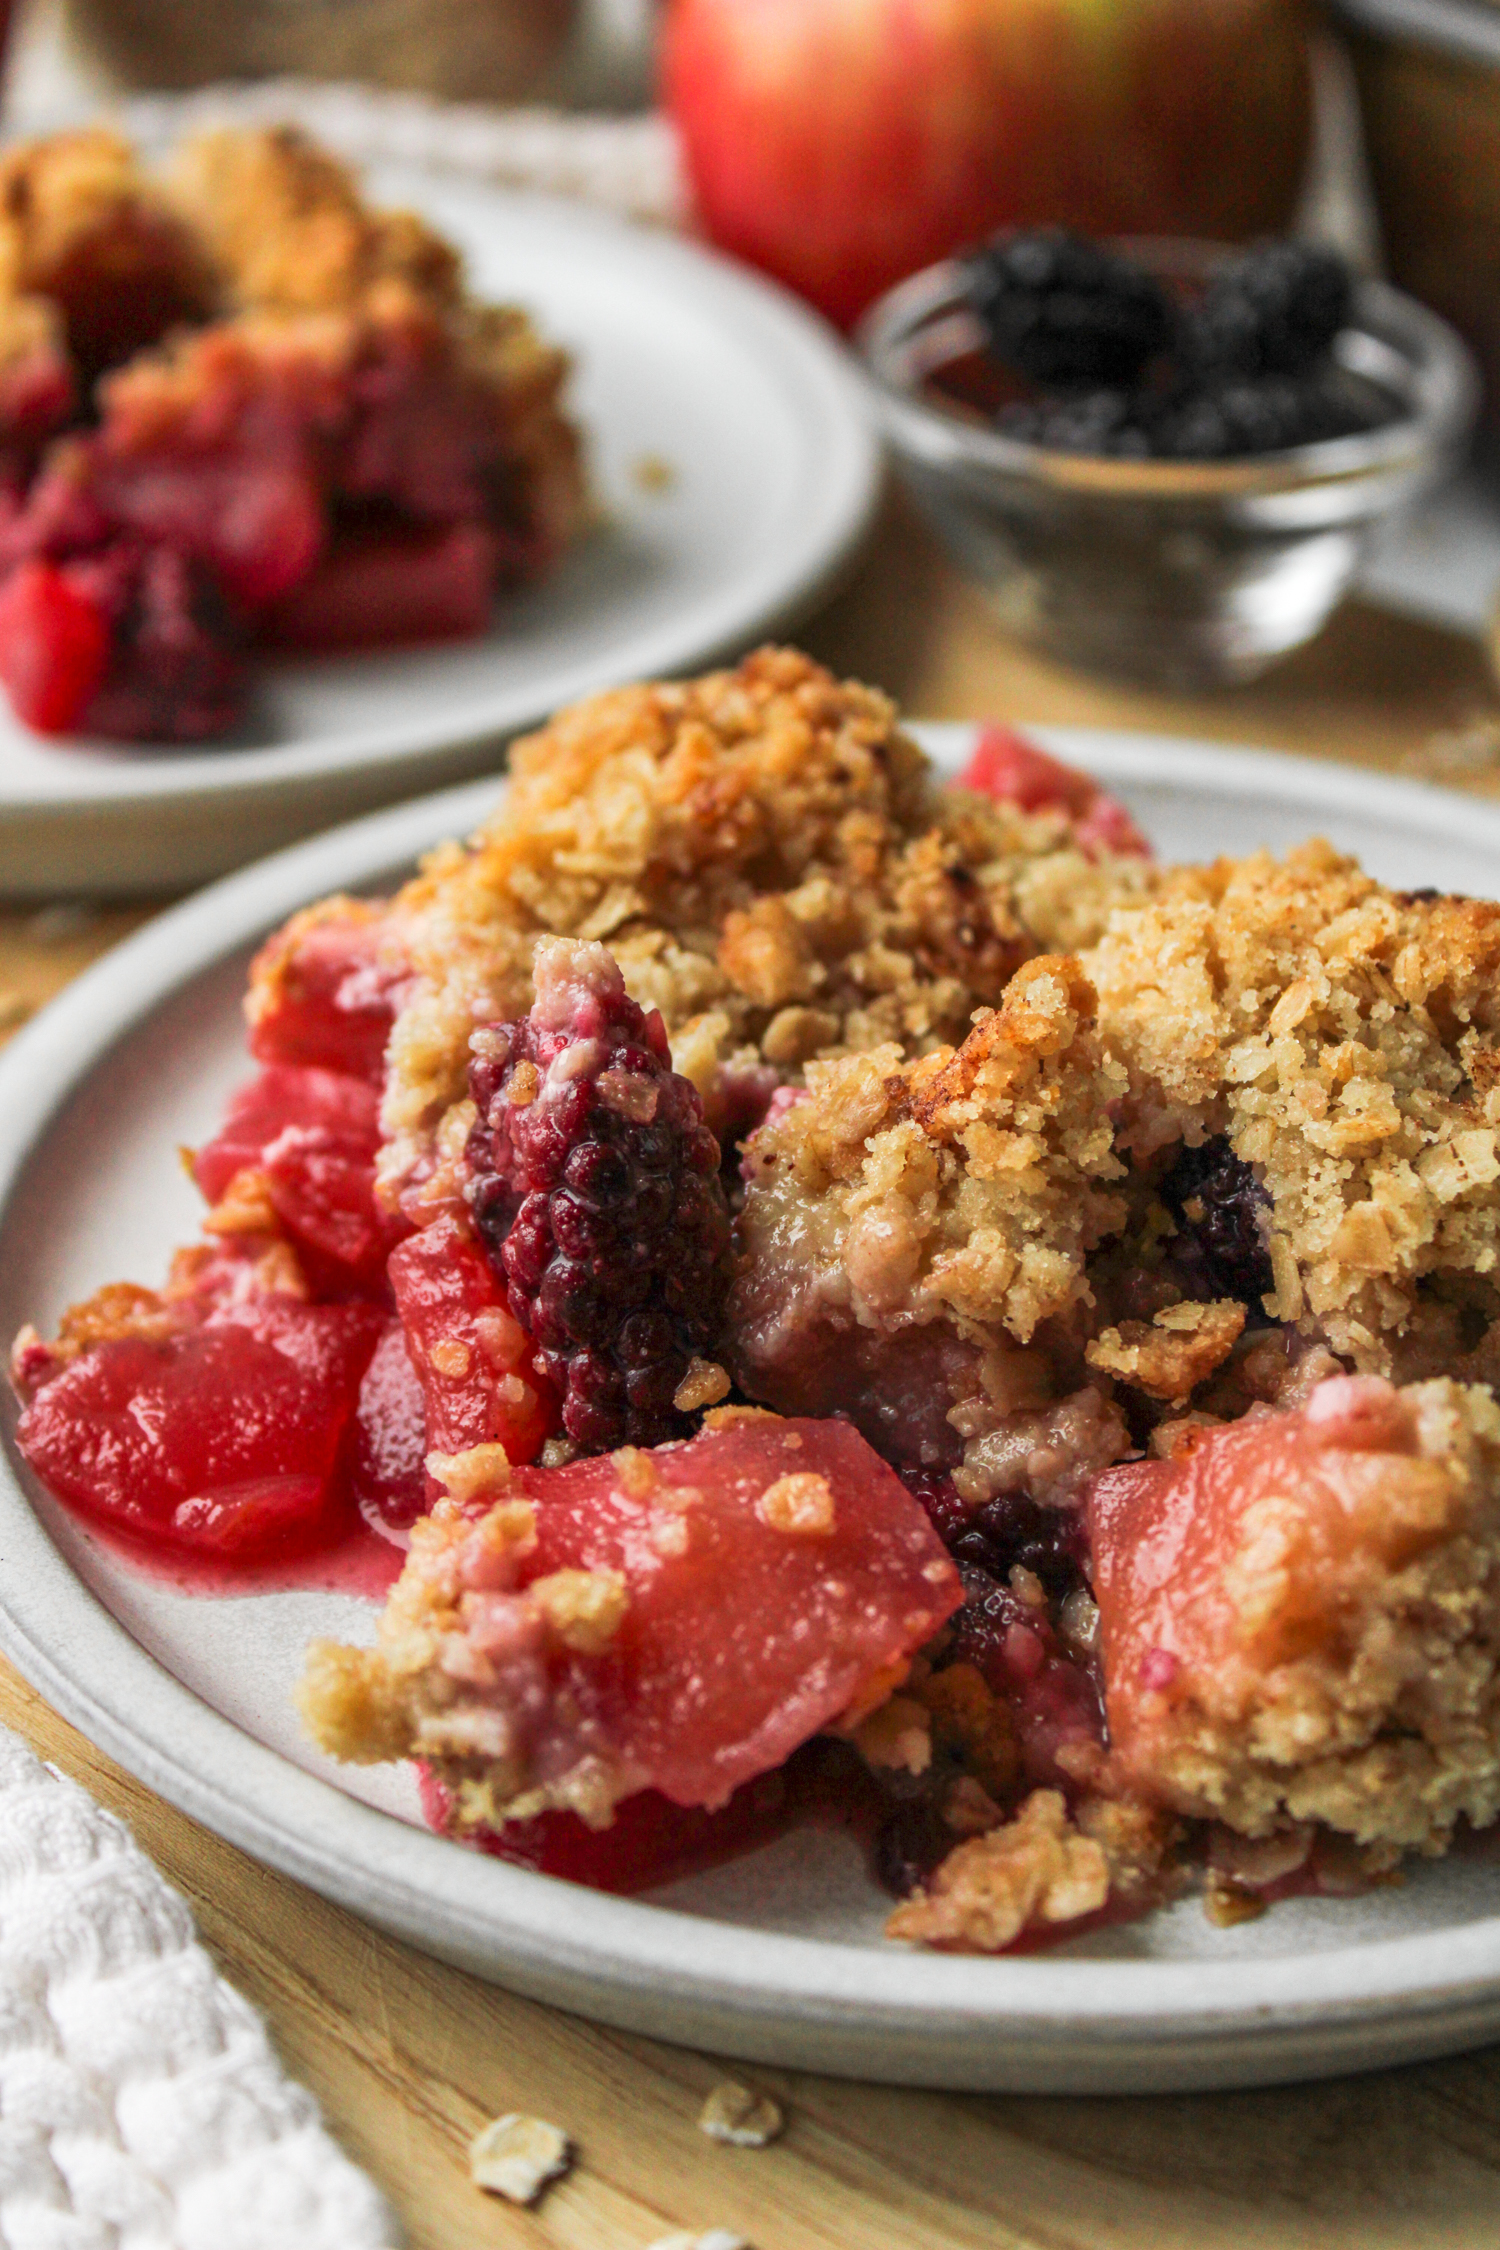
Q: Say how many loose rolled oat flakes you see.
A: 3